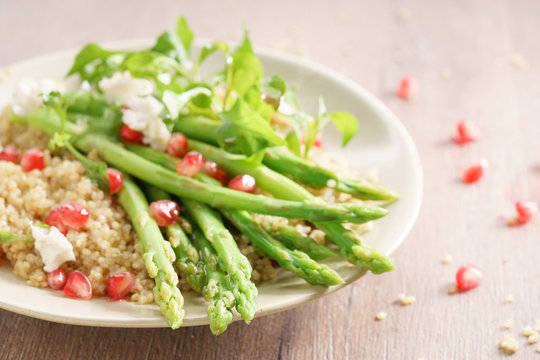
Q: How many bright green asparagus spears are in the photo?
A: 9